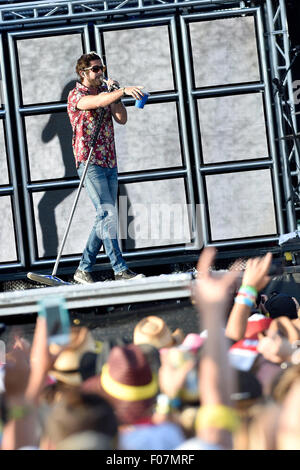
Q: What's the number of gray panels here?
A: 12